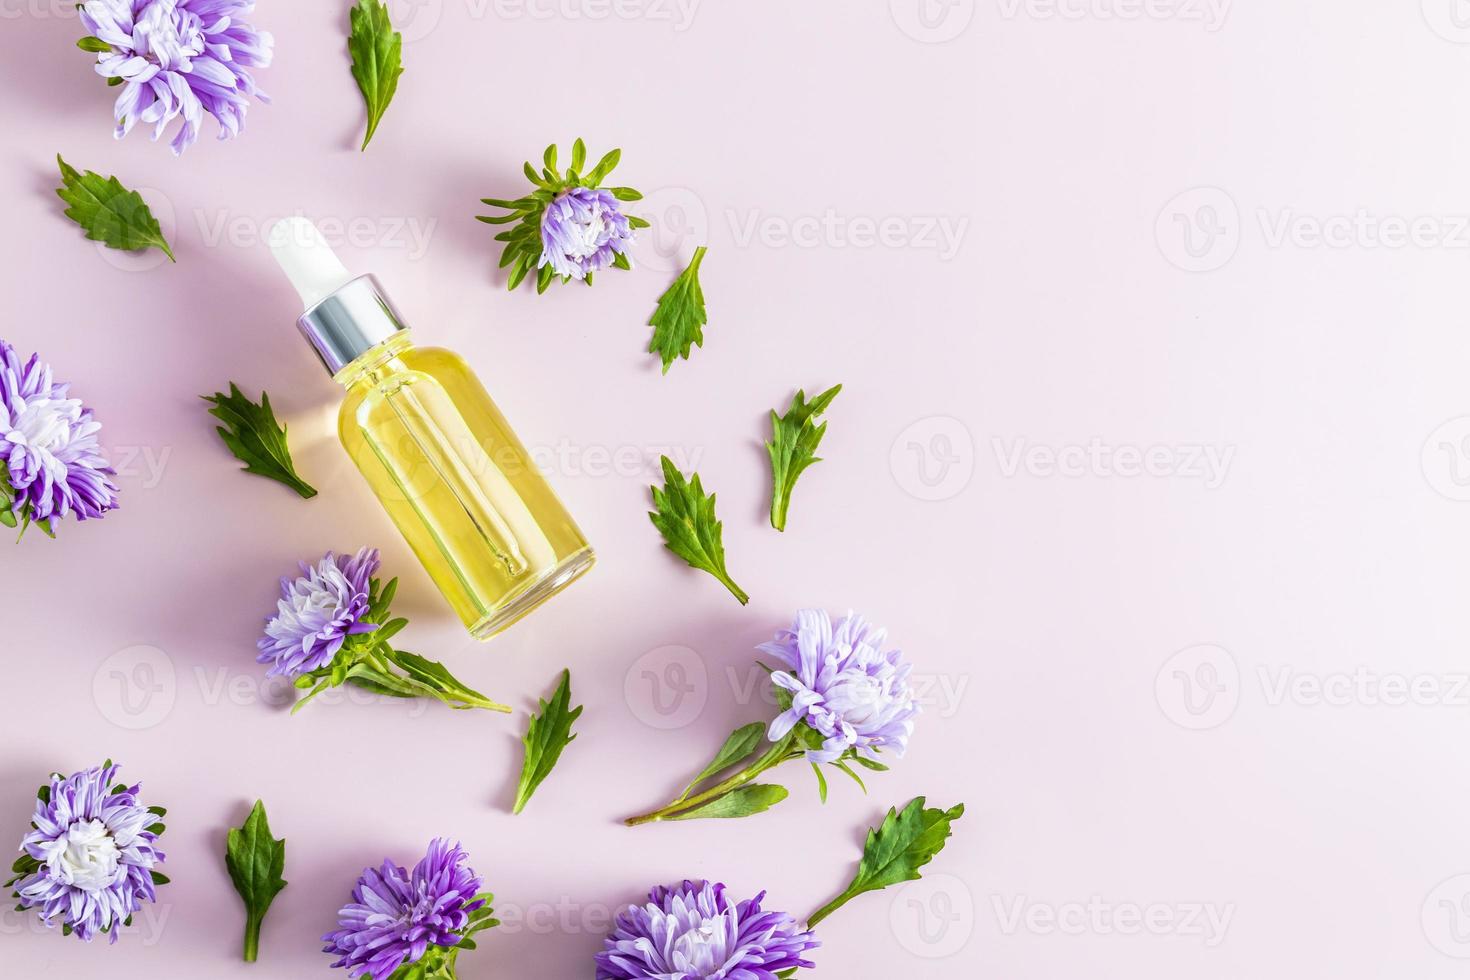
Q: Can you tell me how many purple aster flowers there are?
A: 8